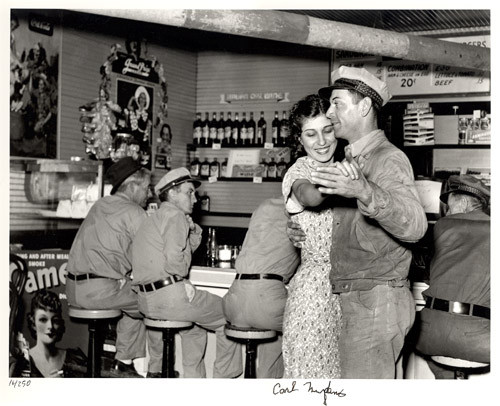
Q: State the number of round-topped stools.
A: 4